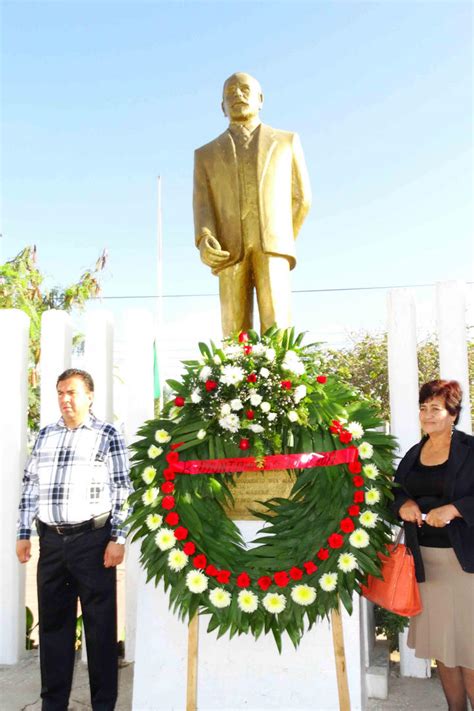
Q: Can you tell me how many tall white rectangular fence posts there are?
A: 6